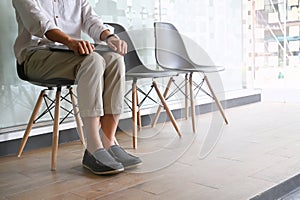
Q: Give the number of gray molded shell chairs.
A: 3